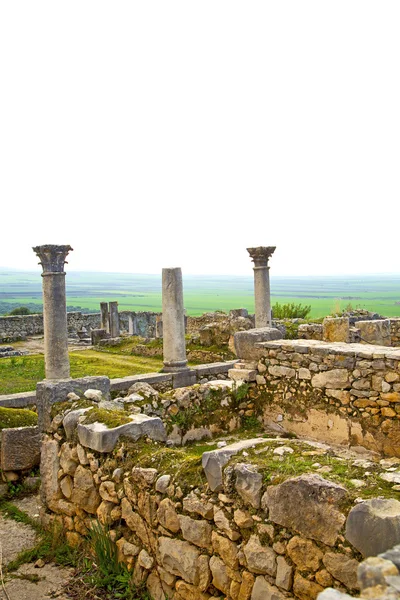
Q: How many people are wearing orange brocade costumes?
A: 0